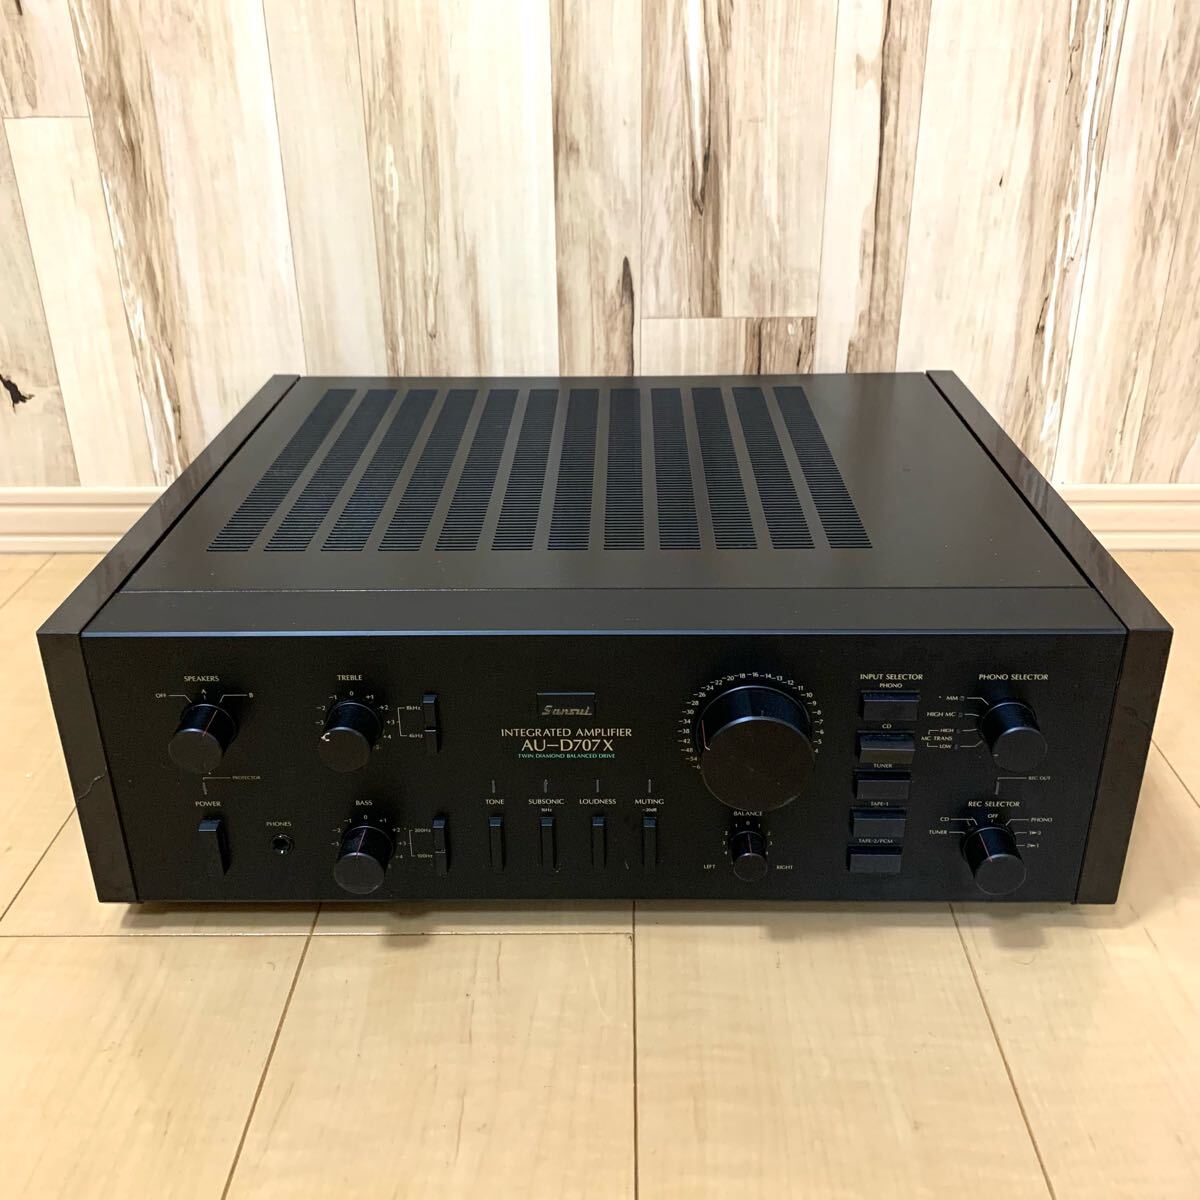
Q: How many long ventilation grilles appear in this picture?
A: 12